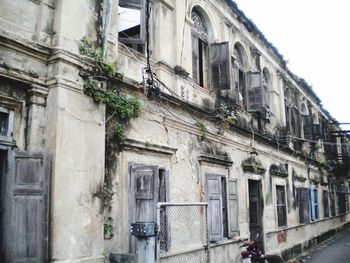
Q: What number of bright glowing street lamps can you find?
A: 0